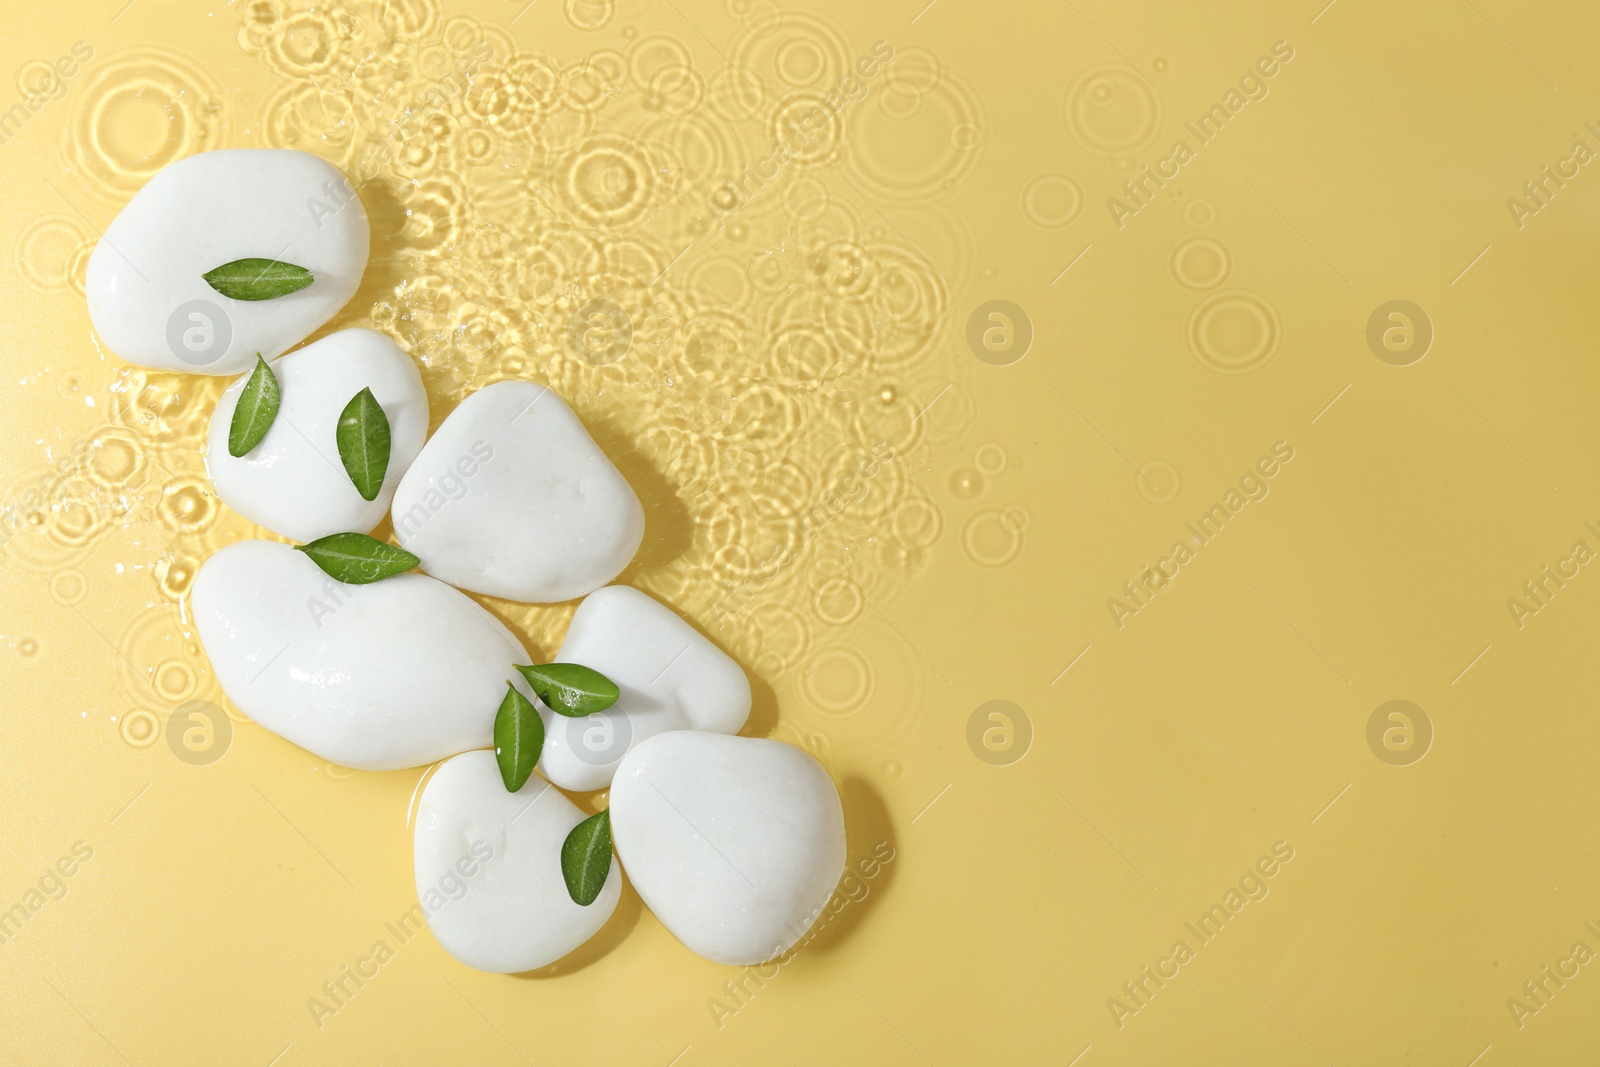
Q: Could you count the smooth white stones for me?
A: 7